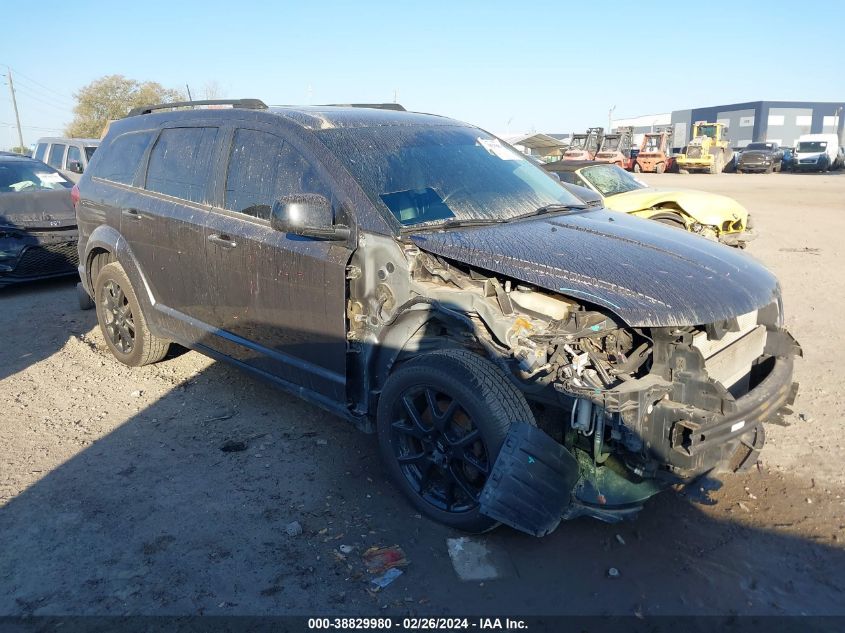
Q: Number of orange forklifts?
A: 3